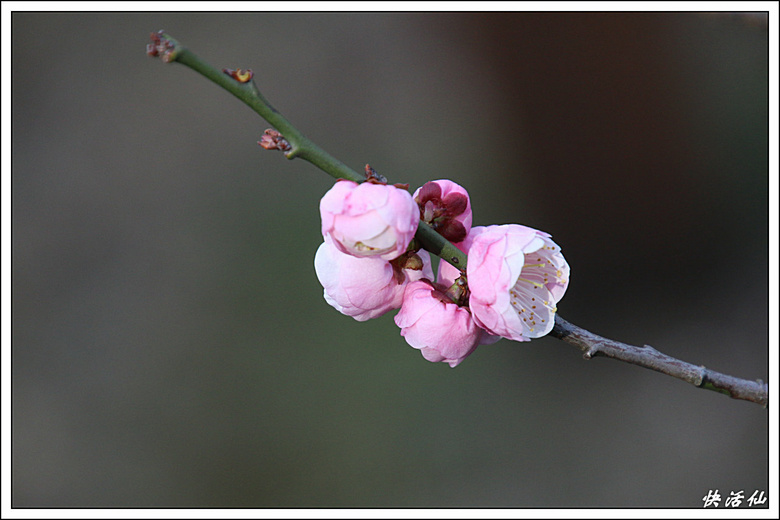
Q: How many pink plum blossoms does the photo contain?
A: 5